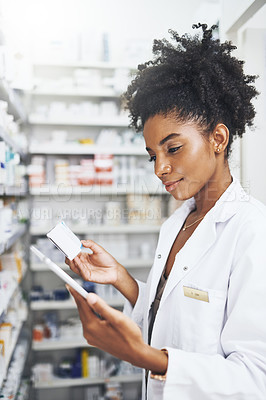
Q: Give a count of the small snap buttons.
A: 2